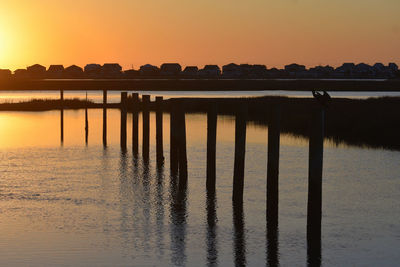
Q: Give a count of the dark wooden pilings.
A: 13